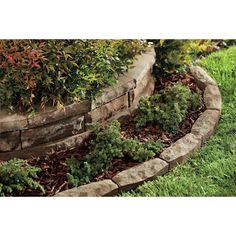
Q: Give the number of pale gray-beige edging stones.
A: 6